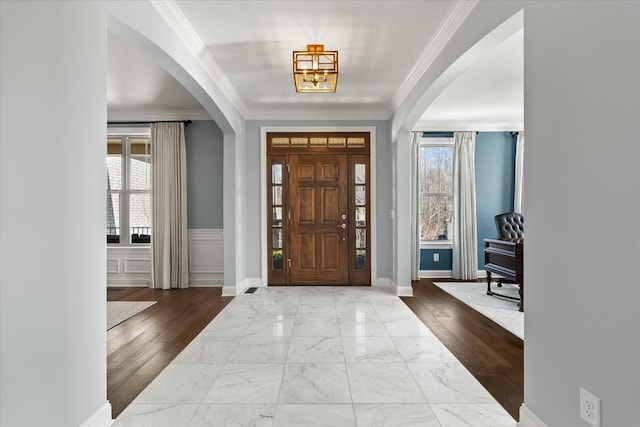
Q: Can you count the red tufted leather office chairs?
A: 0